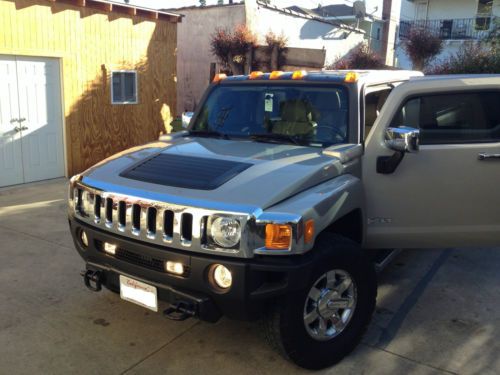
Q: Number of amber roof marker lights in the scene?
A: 5